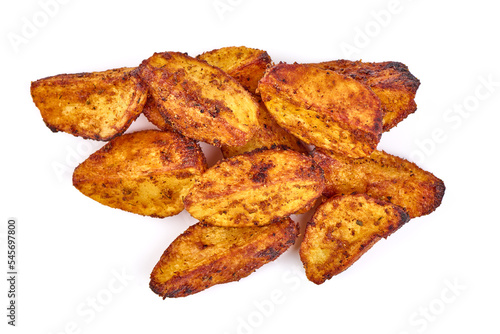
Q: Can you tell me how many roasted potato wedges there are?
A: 11